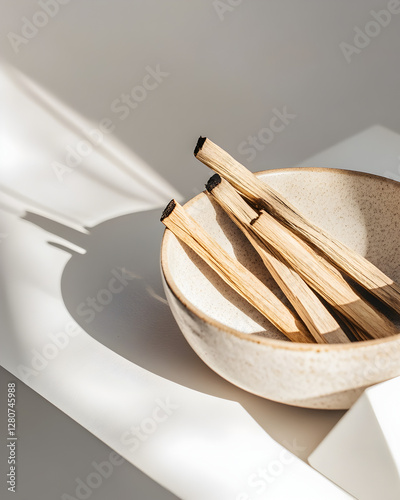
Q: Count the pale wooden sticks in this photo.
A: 4